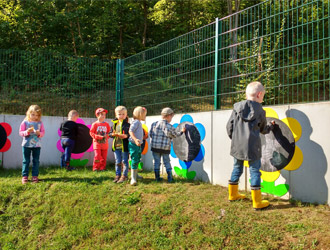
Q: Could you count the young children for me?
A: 7